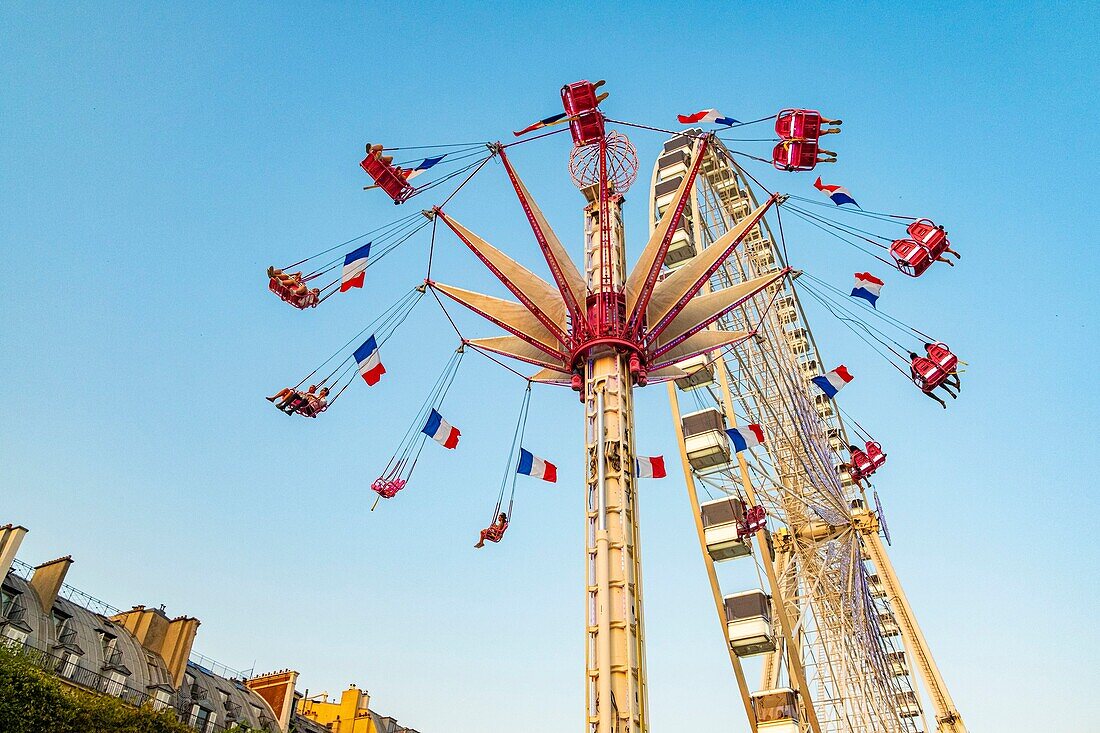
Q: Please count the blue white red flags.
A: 12